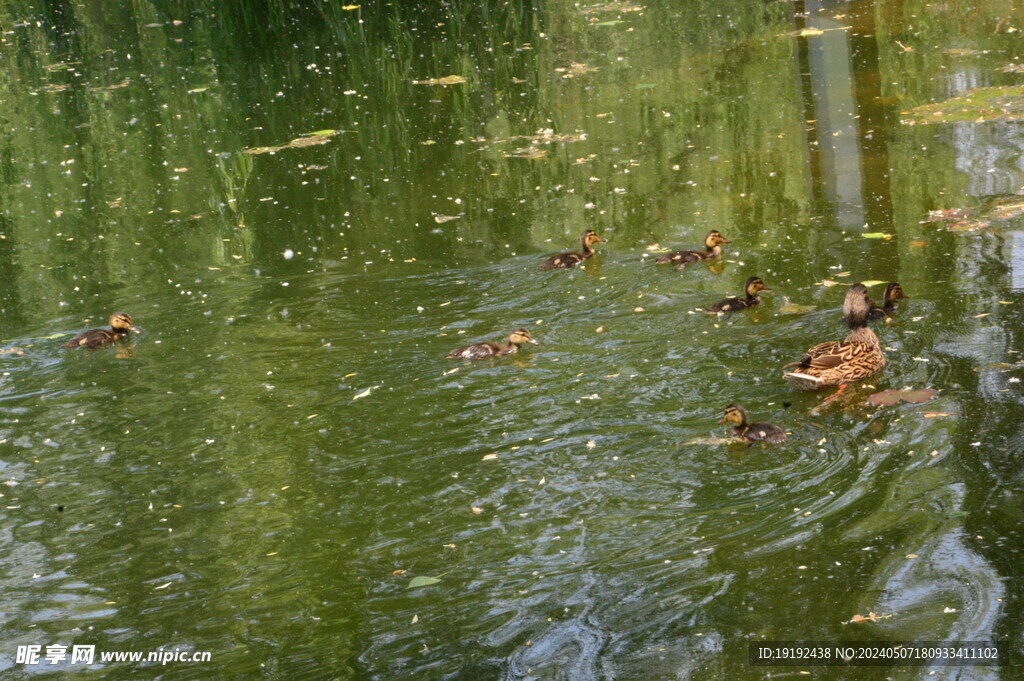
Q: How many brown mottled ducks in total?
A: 1